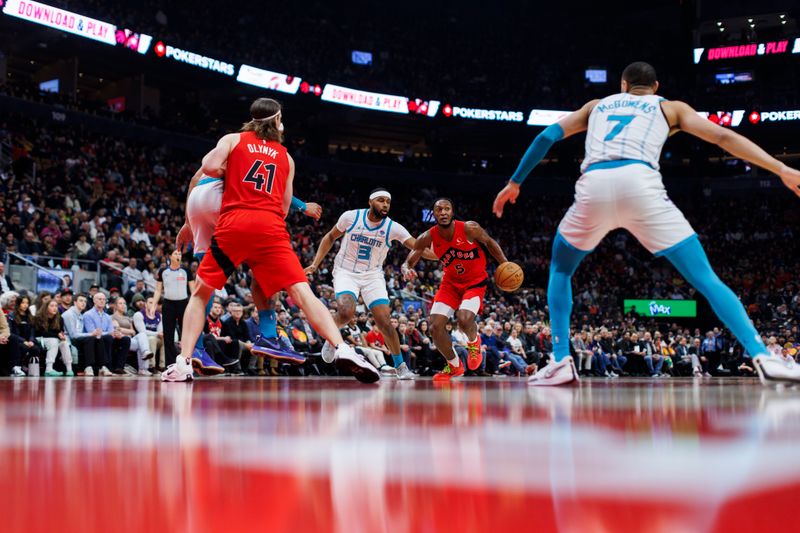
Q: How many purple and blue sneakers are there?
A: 2